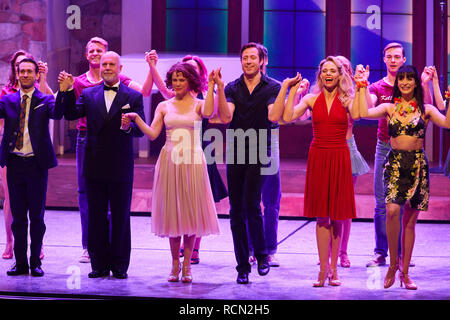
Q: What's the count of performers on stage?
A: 12